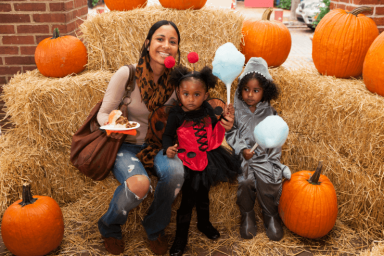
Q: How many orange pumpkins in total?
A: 8